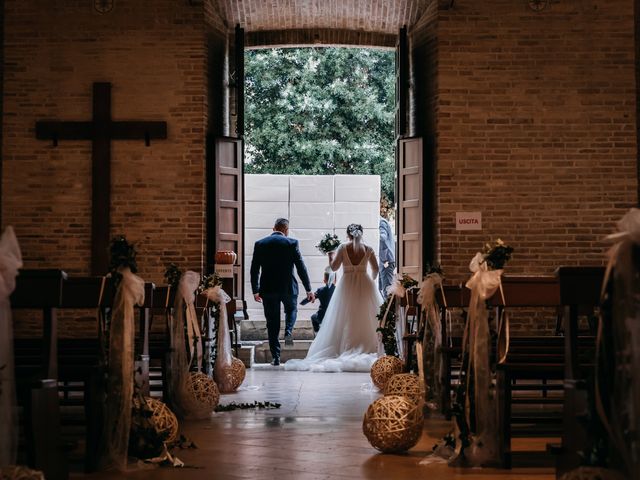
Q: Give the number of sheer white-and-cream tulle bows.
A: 8